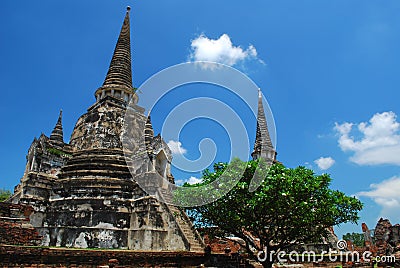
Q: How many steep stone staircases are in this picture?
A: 1